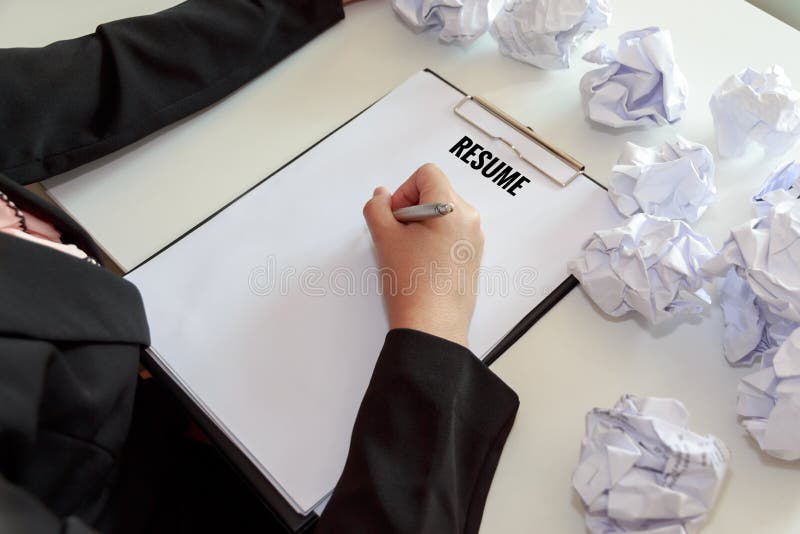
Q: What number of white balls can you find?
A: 11